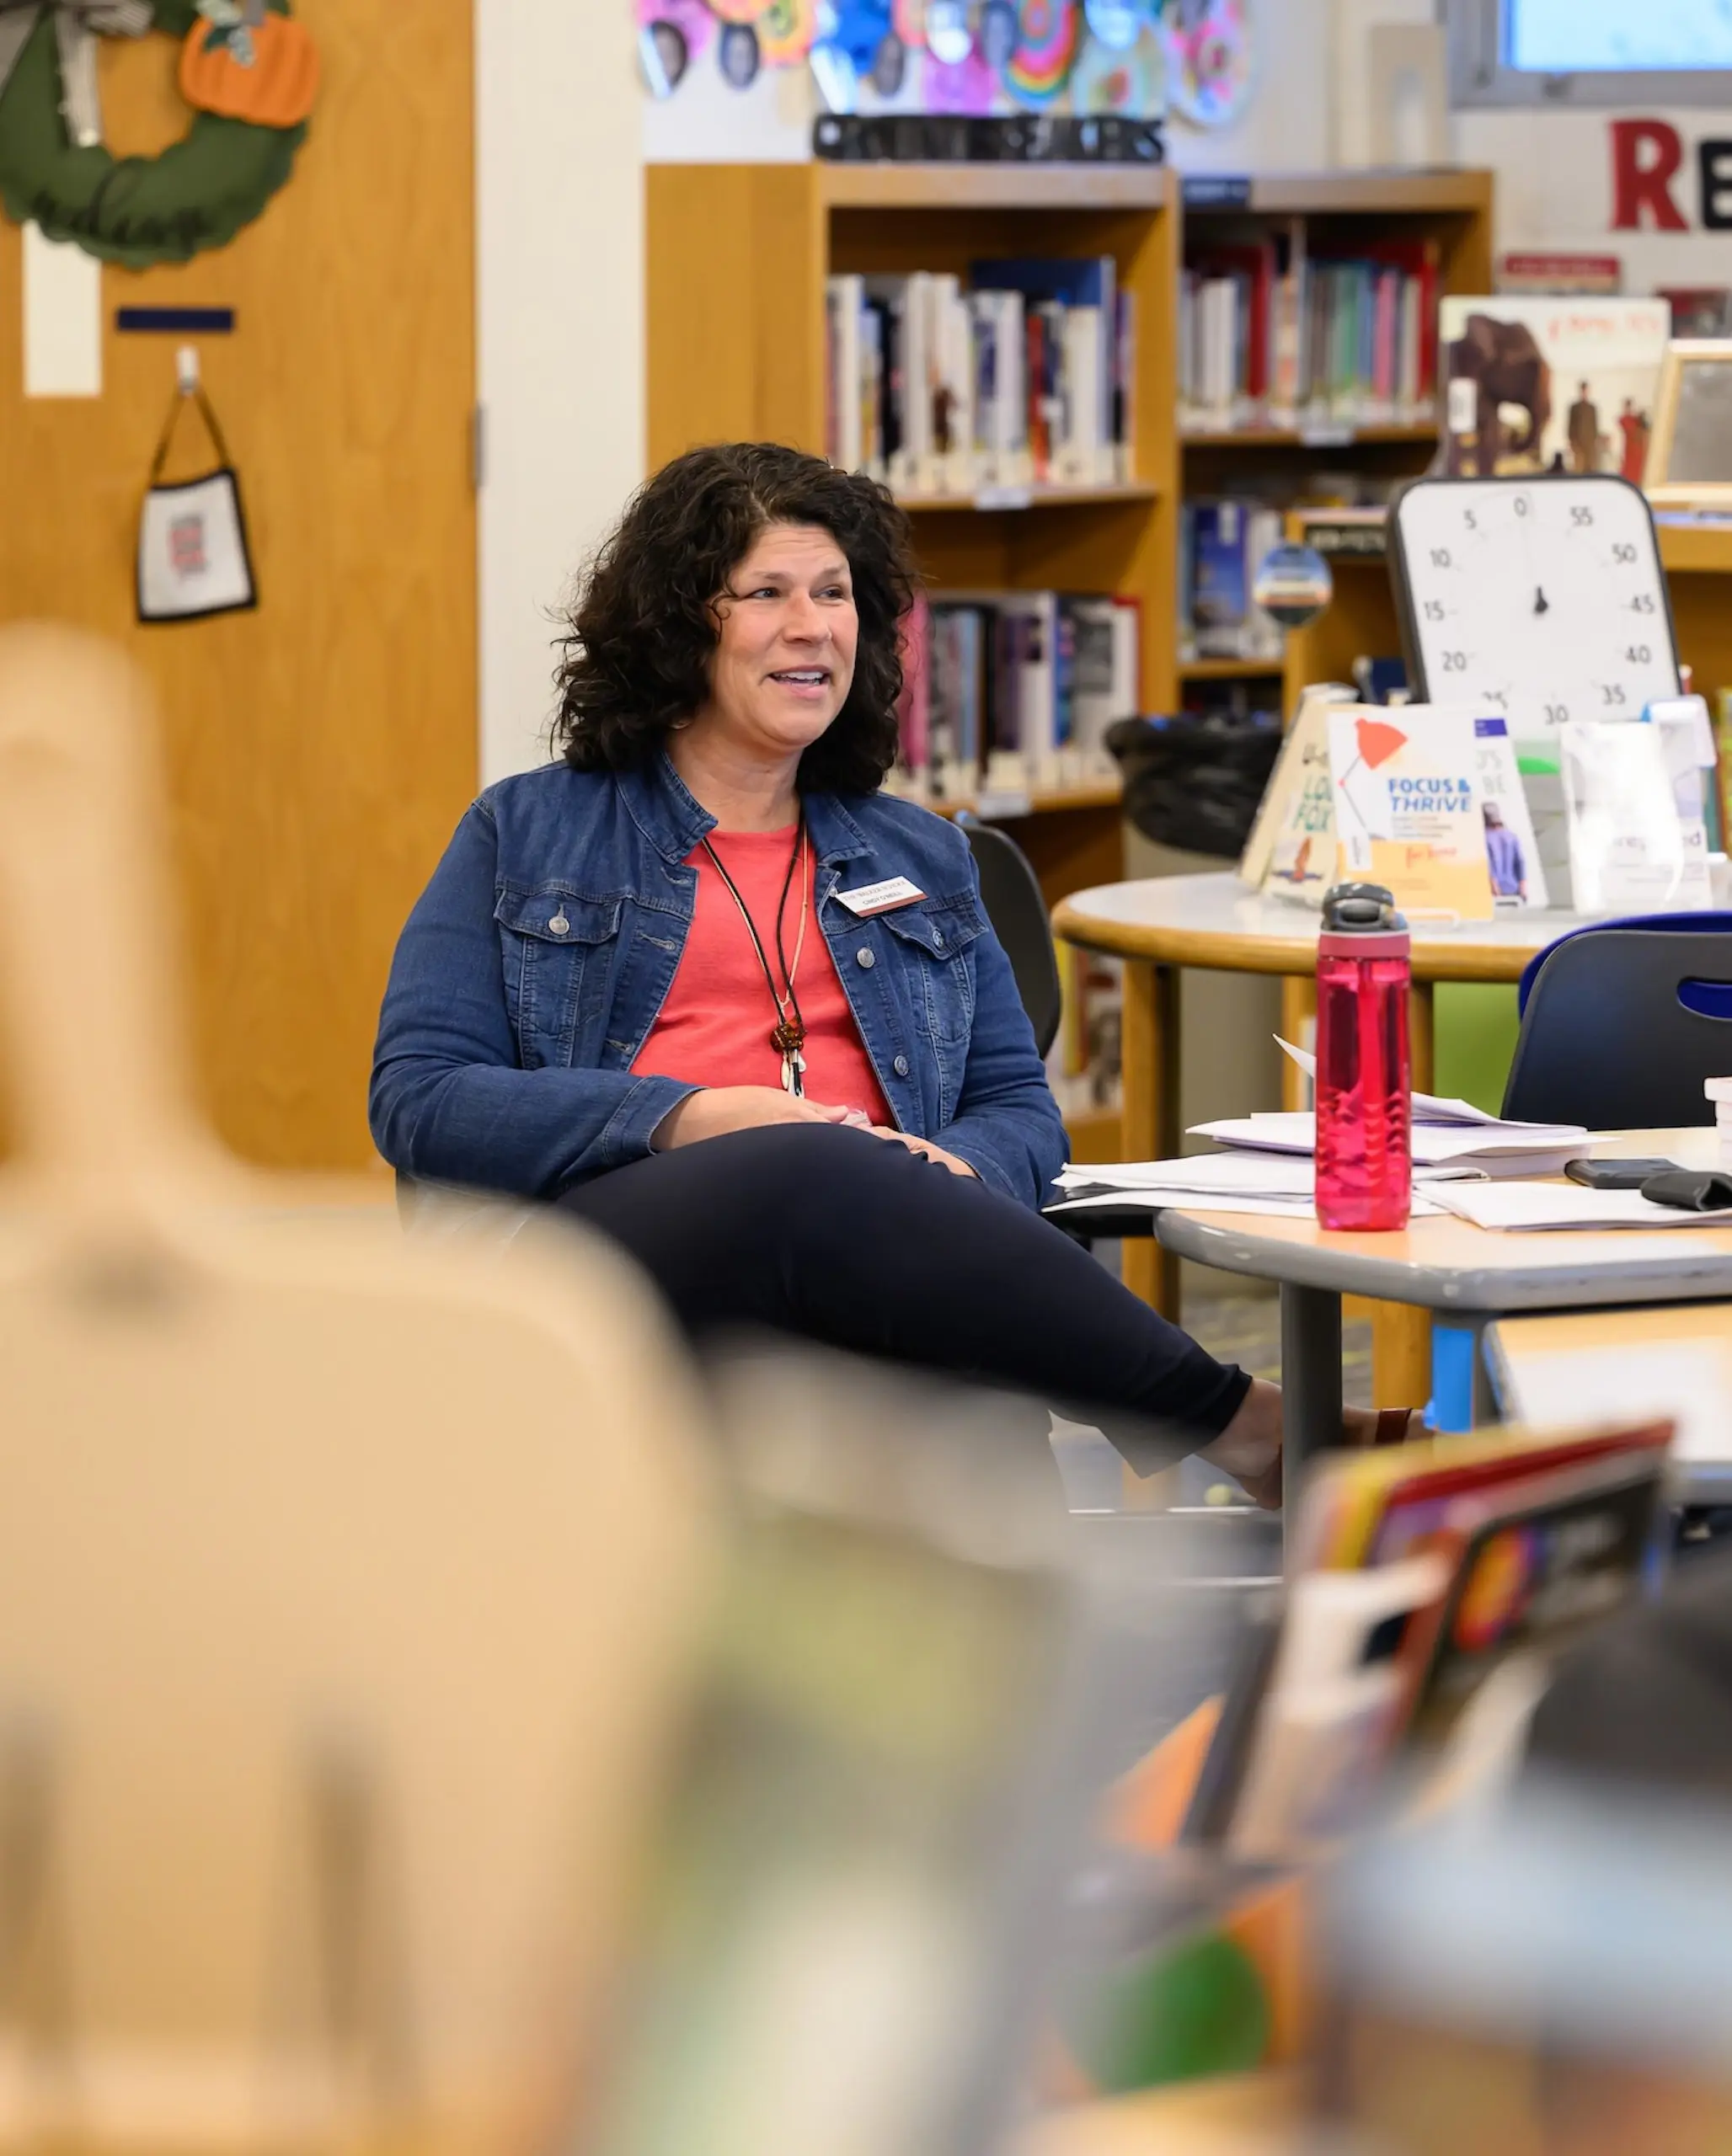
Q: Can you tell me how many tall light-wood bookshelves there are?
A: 2